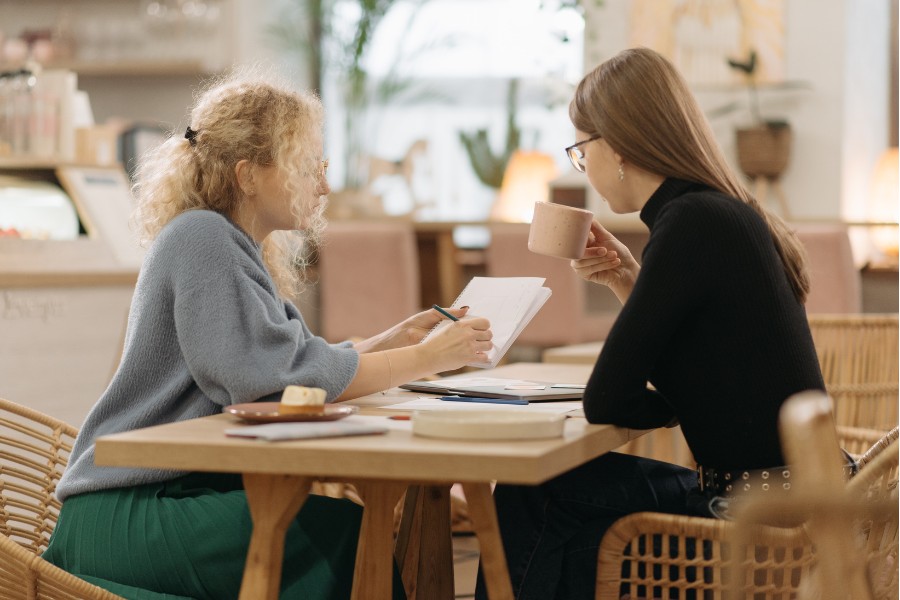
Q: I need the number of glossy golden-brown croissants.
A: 0